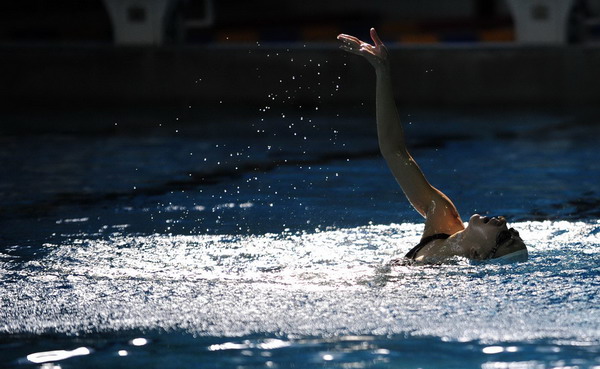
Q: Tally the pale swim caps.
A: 1